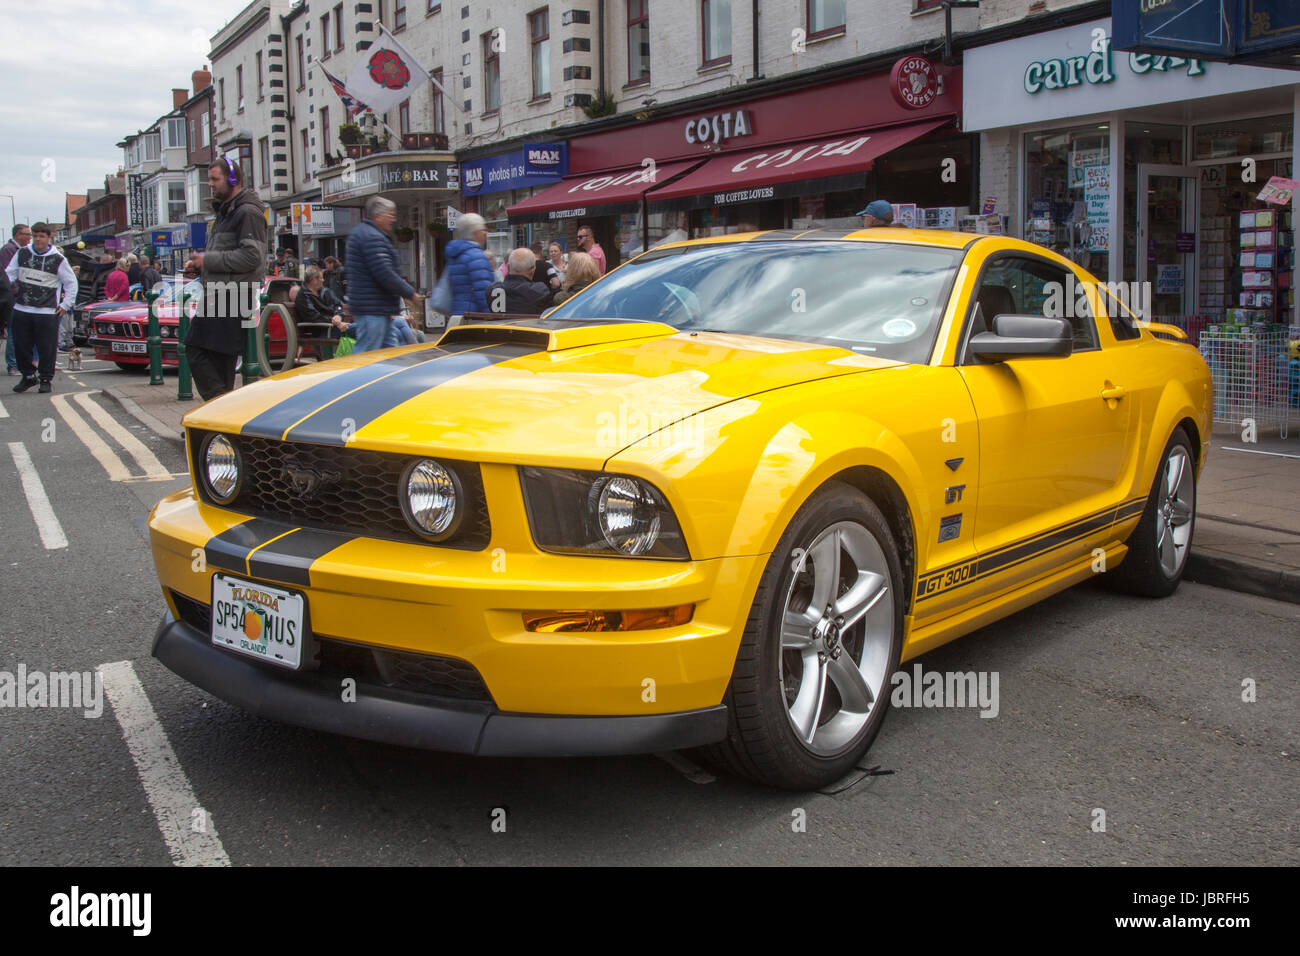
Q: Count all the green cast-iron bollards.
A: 4